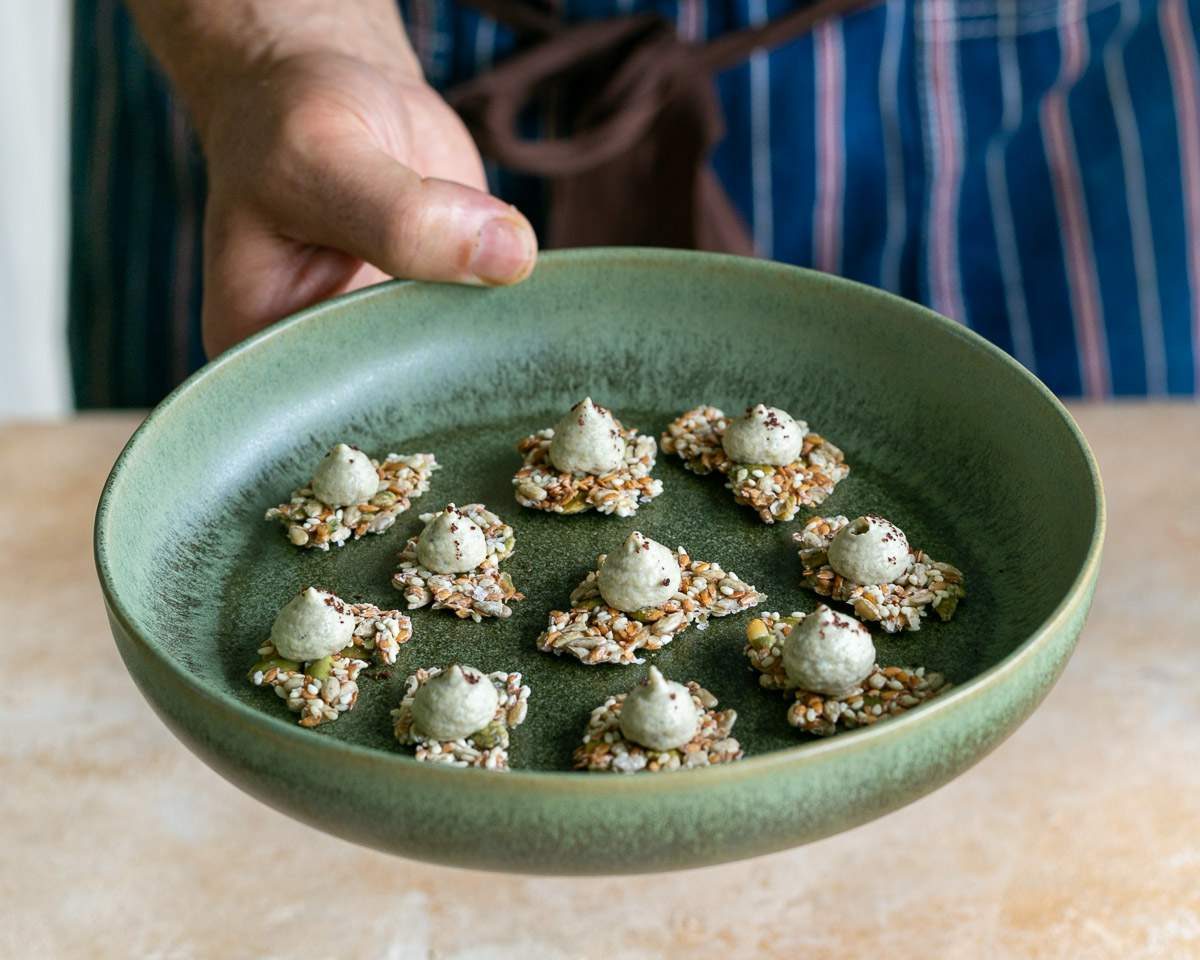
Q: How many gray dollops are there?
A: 10